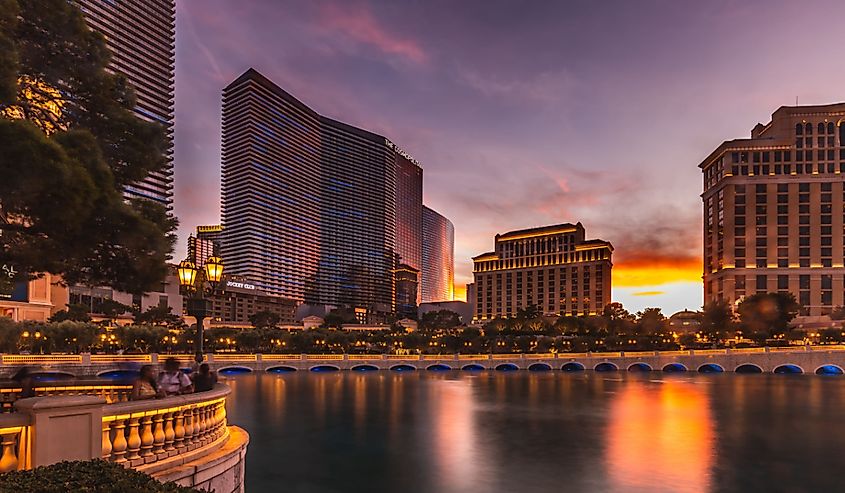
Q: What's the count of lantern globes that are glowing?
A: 2